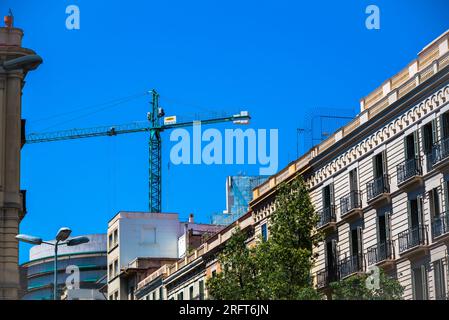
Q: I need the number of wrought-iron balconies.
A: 10